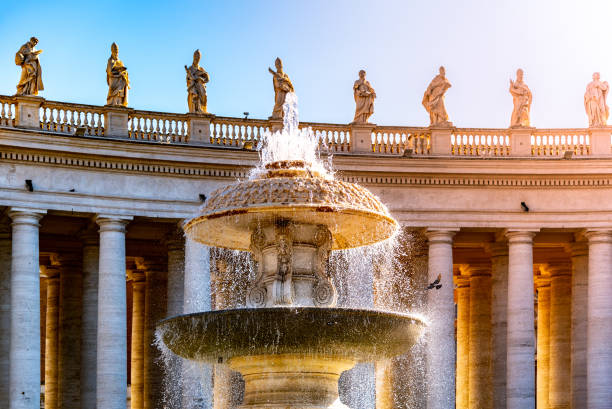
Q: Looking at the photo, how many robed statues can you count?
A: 8